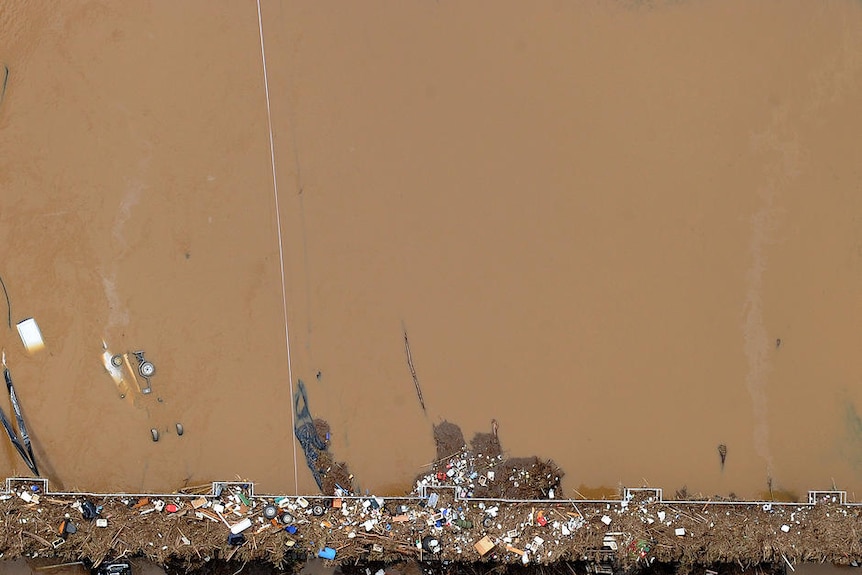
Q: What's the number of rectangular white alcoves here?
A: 5